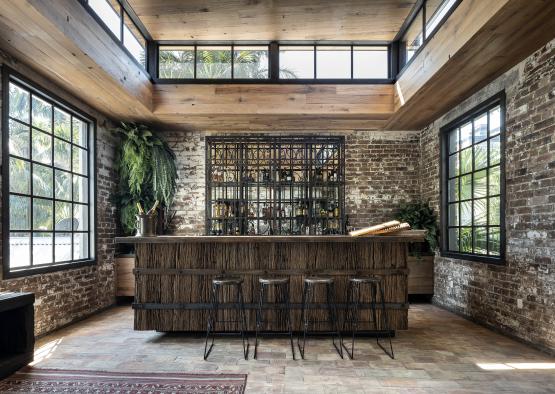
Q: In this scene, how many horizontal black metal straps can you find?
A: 2